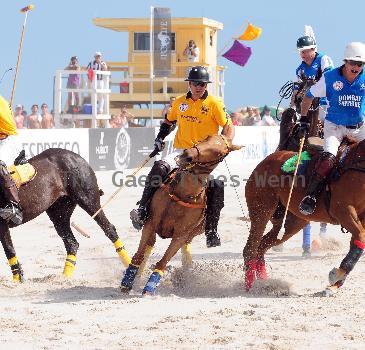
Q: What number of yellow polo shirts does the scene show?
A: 2